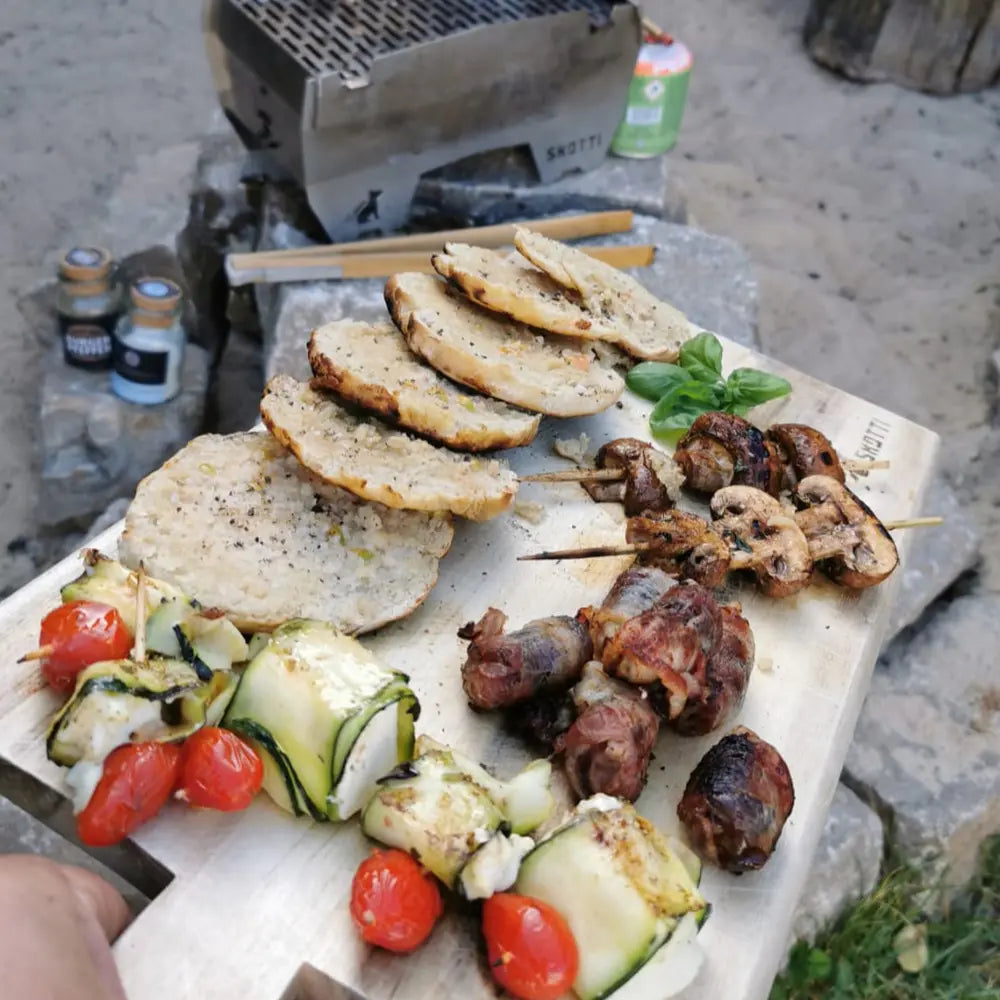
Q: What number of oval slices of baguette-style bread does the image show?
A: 6